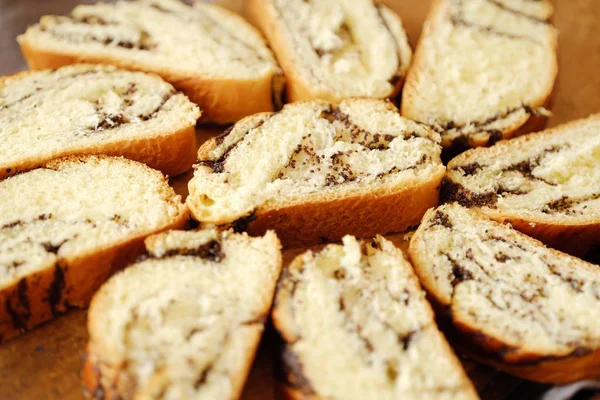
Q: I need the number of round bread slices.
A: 10